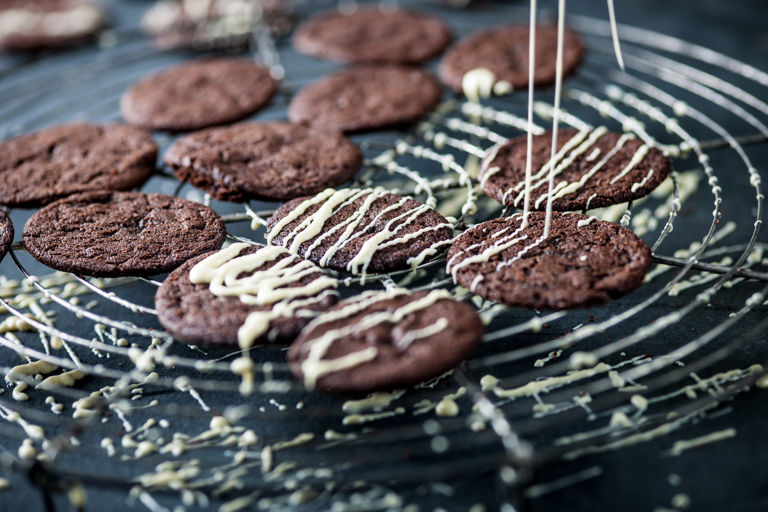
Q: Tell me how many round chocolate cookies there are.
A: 15